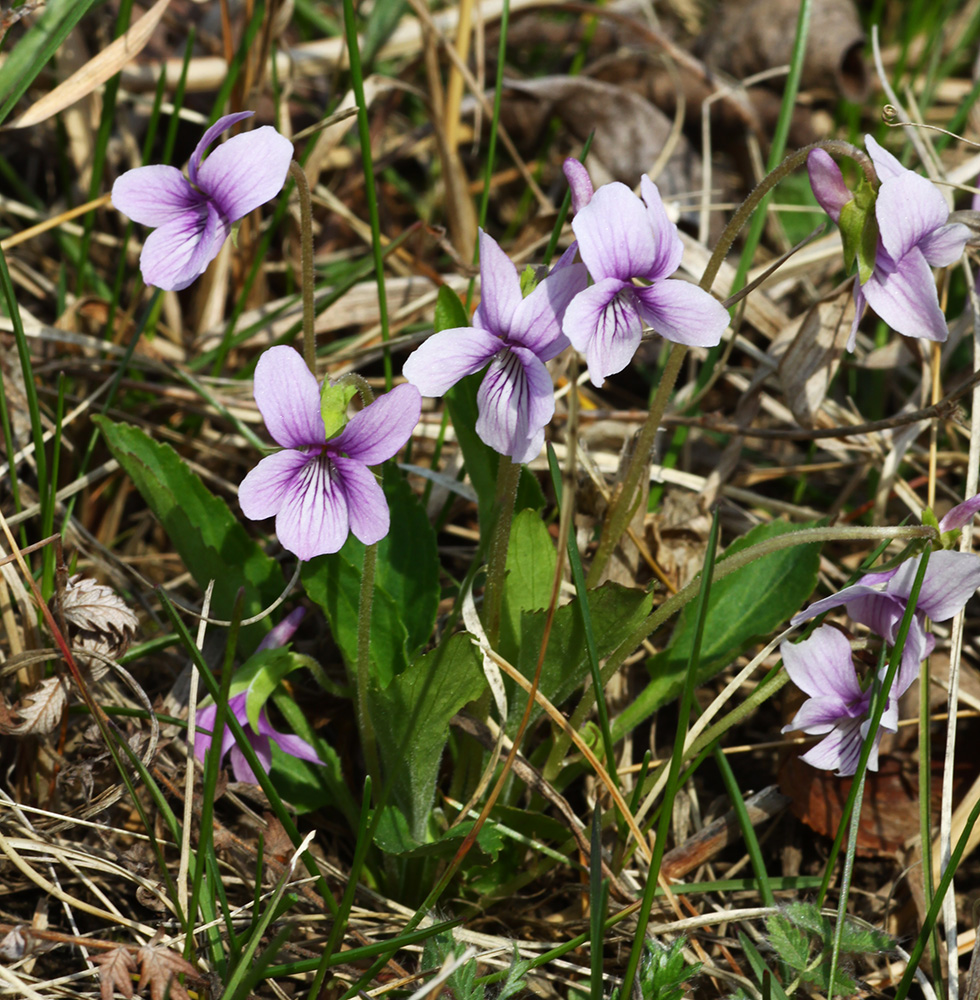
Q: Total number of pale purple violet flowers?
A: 8